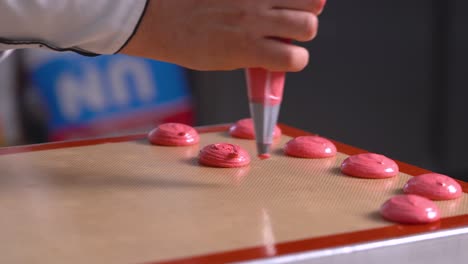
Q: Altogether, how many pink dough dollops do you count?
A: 7